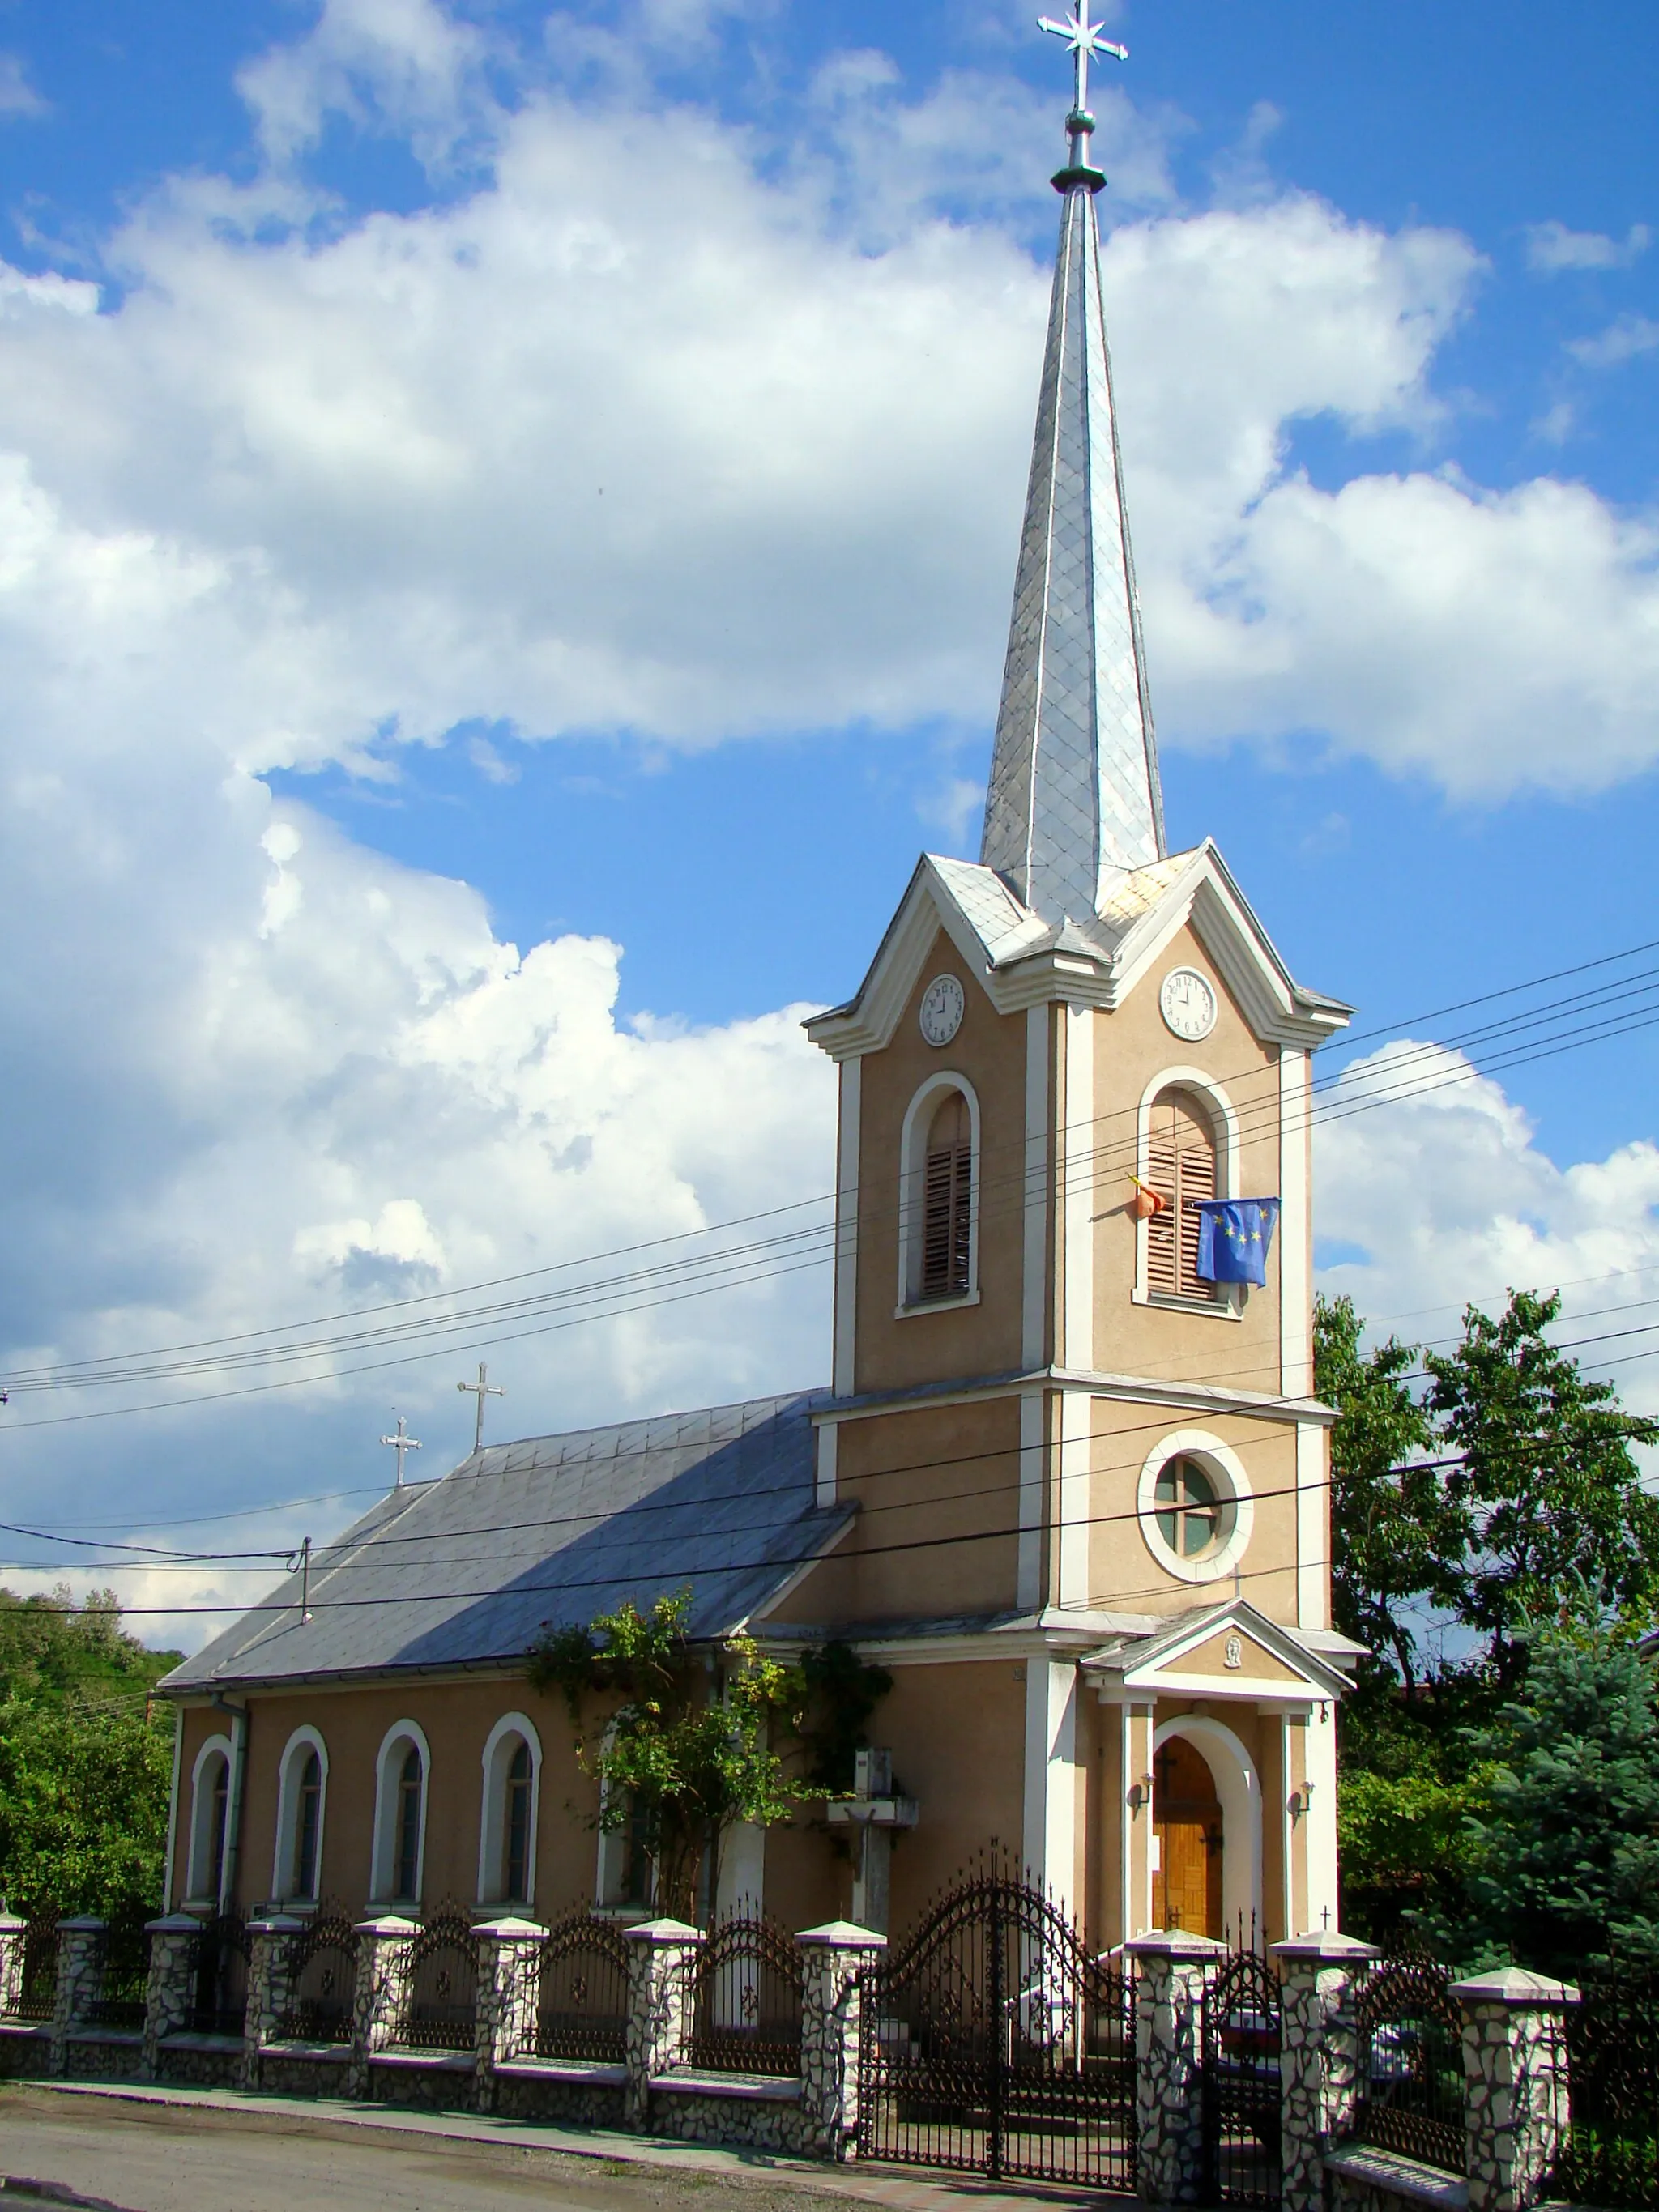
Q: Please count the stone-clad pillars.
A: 11